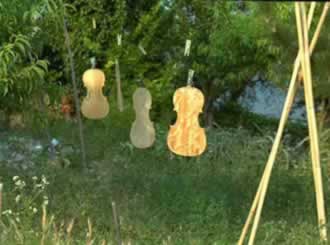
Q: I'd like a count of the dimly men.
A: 0